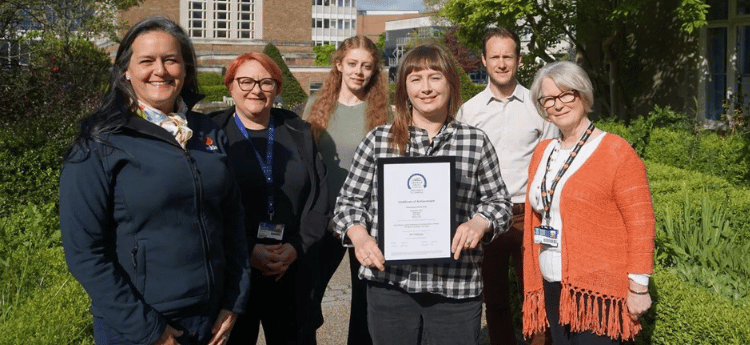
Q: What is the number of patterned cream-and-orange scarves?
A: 1